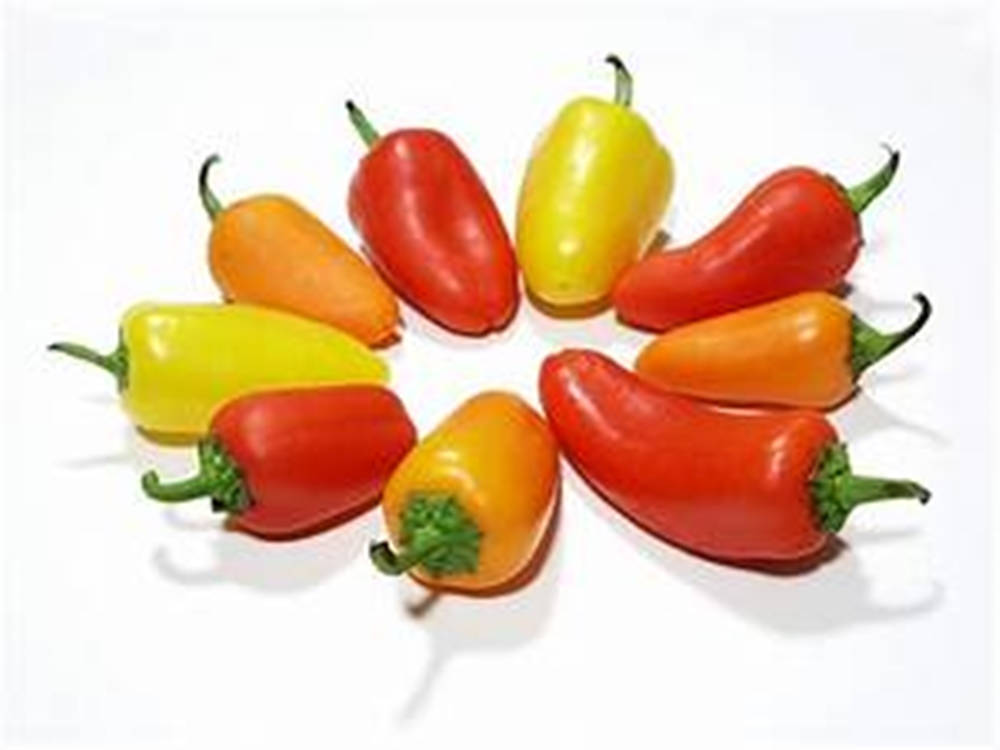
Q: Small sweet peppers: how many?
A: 9